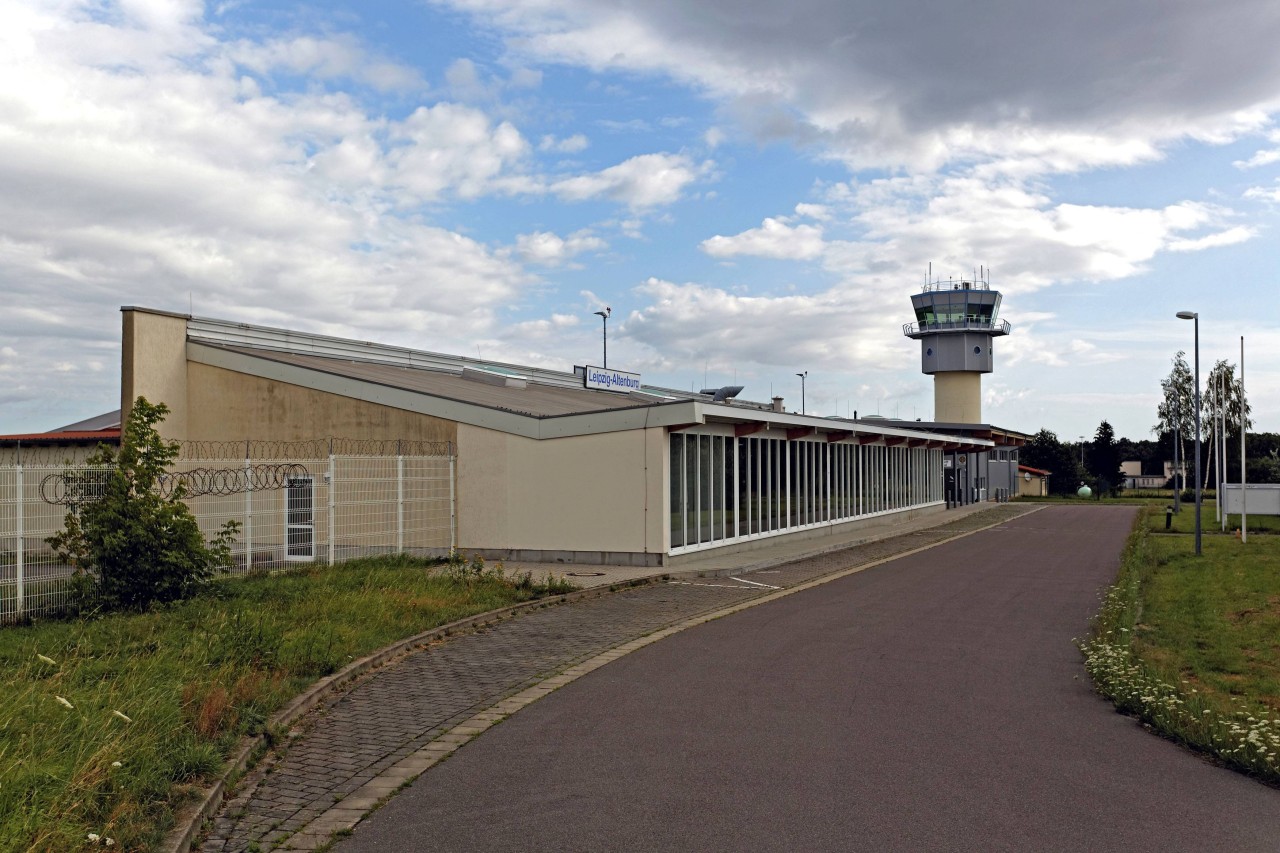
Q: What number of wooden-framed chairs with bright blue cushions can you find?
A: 0